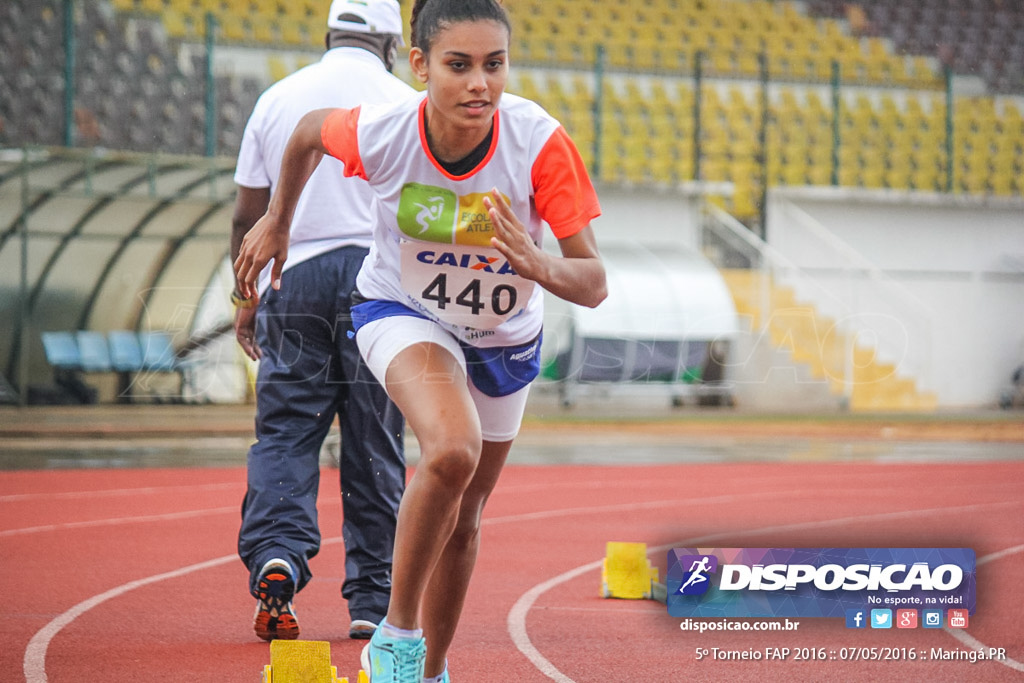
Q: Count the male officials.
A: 1